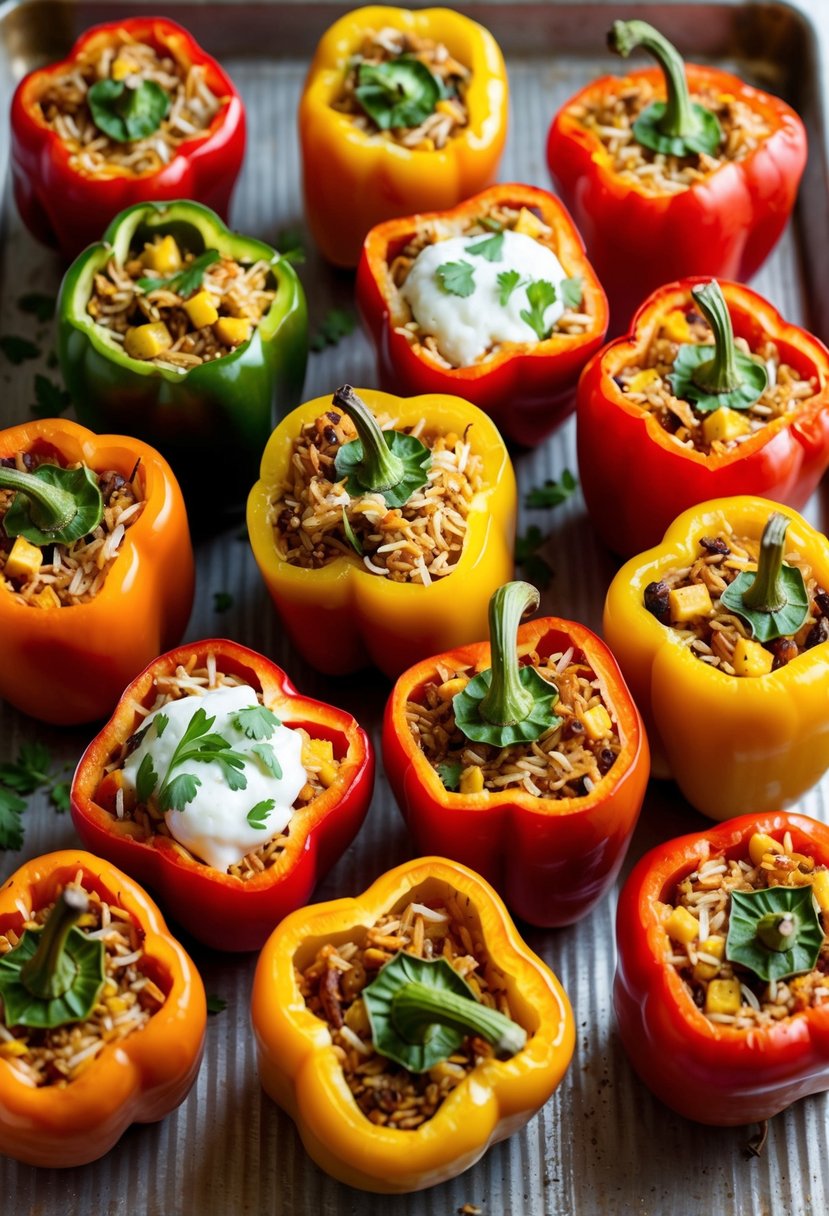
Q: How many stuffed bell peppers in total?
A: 14